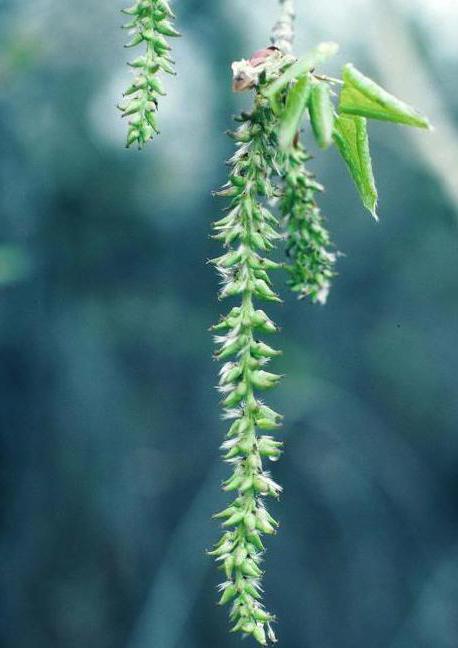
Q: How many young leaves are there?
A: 5